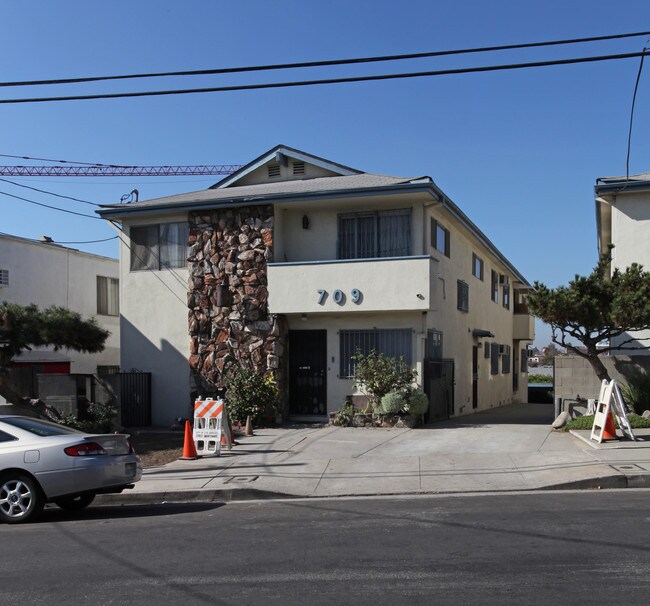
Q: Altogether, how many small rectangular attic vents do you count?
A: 2